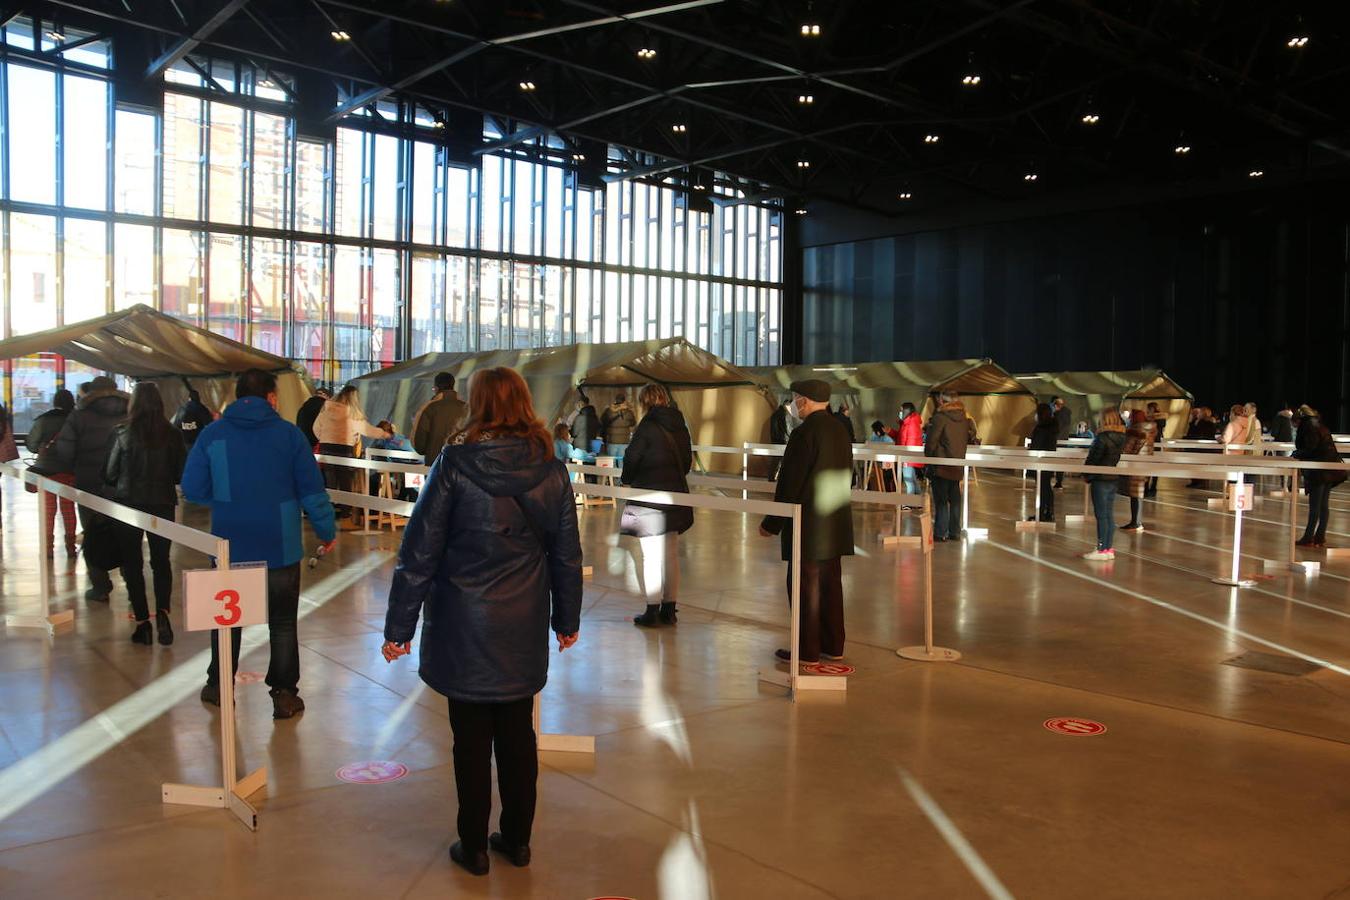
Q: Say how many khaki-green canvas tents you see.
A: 4